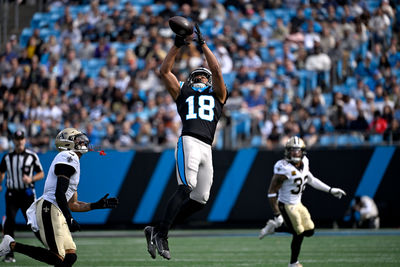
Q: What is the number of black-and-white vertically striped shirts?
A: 1